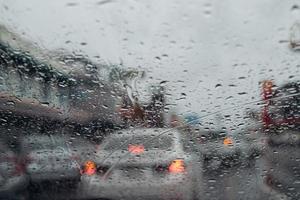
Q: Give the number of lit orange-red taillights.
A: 4